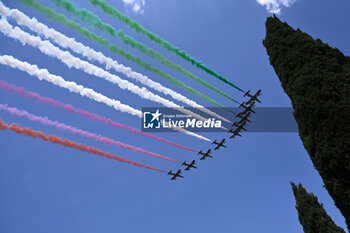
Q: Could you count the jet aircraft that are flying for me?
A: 9